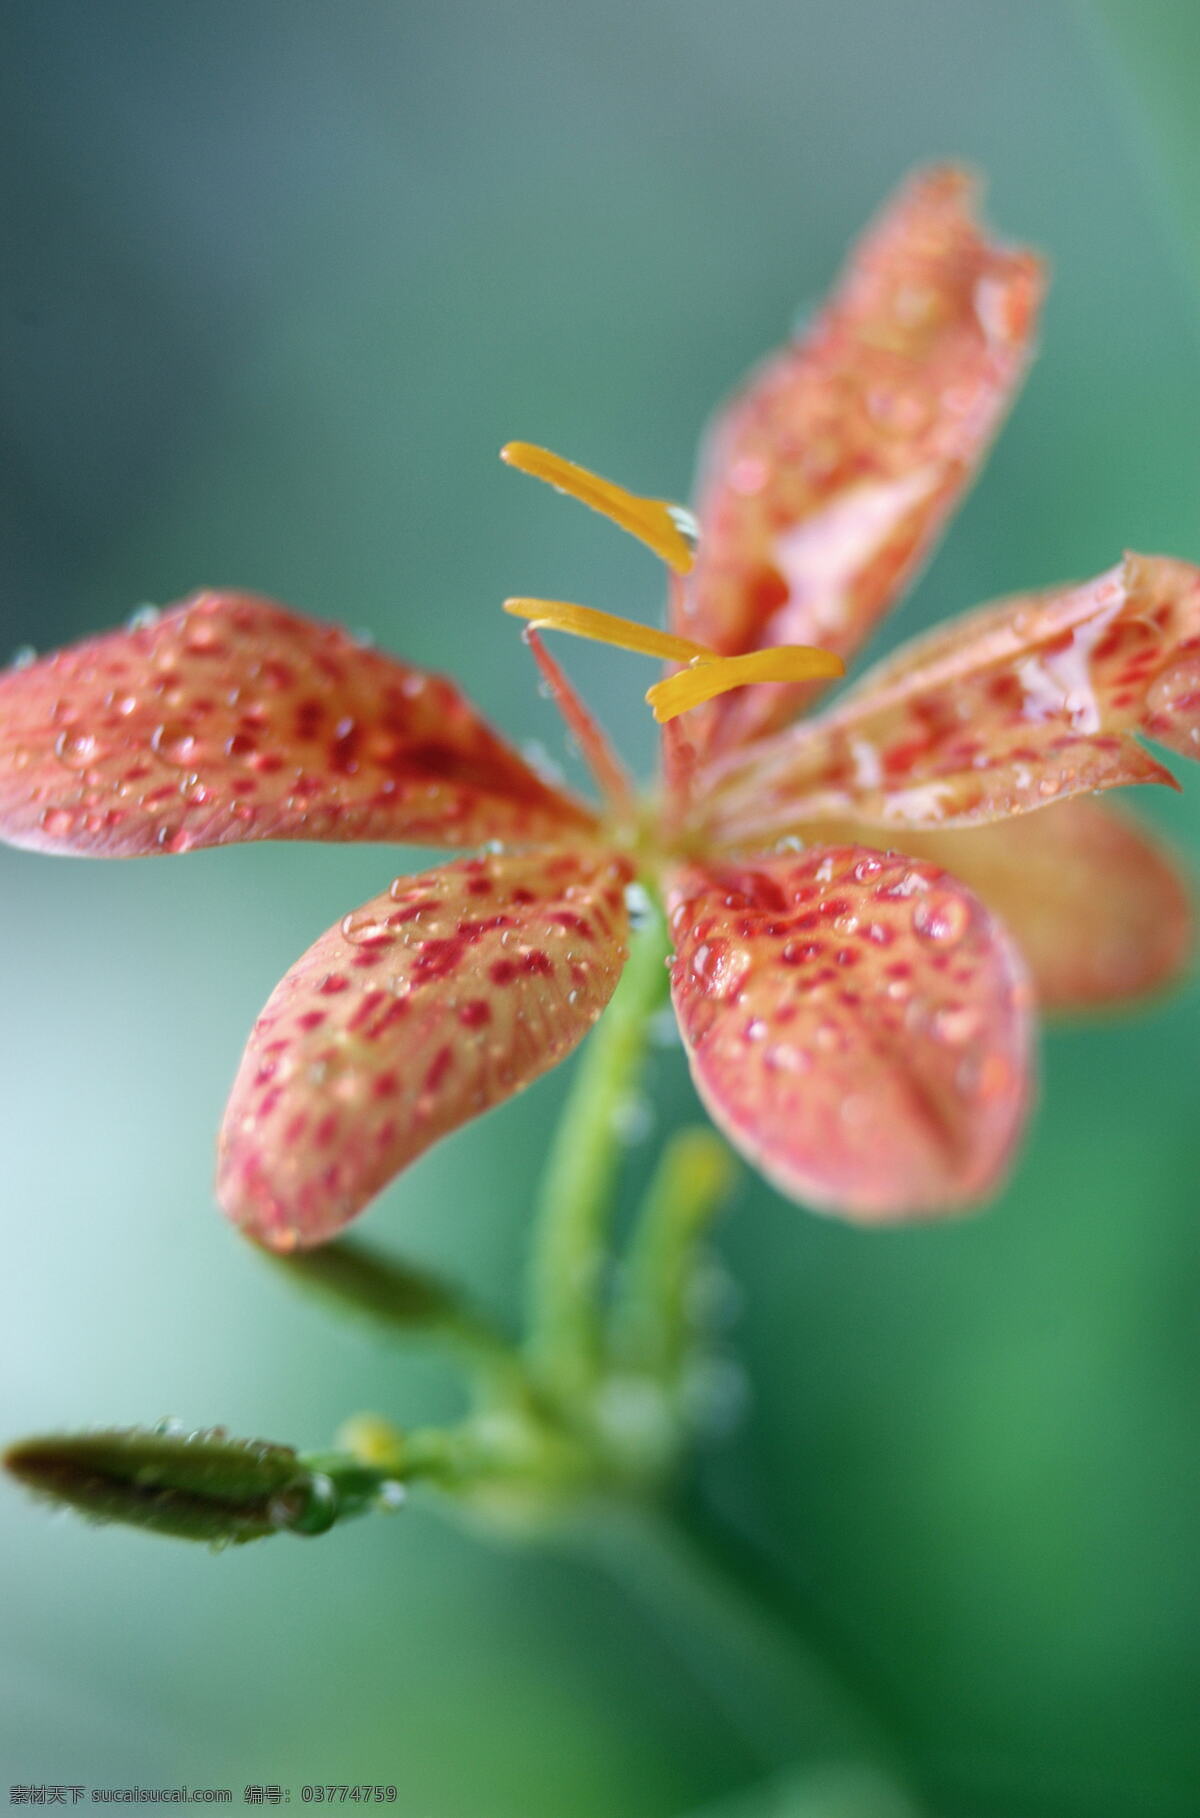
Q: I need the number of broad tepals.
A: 6